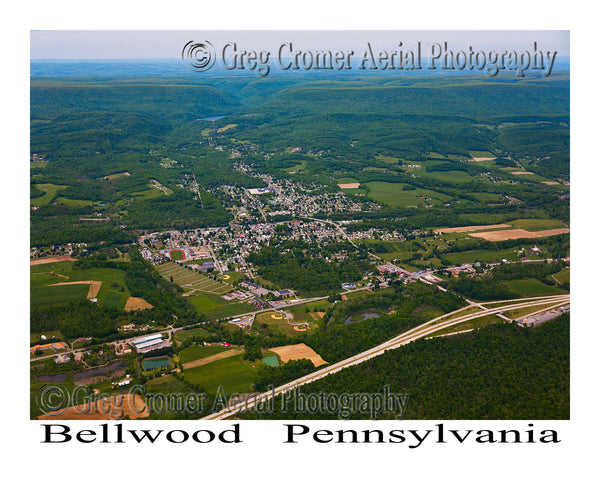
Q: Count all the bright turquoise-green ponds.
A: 2